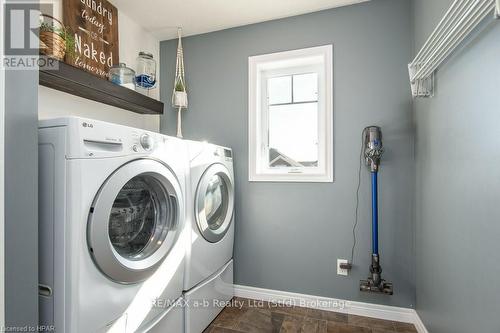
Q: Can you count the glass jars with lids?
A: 2